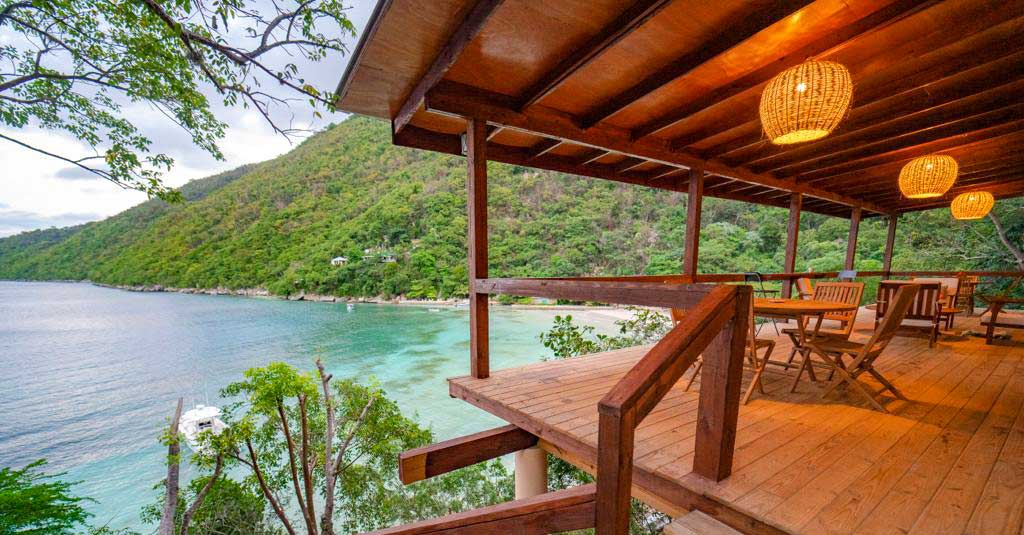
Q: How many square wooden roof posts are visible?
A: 5